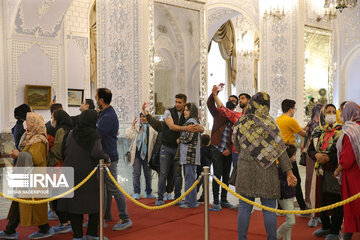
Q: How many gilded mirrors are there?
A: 2